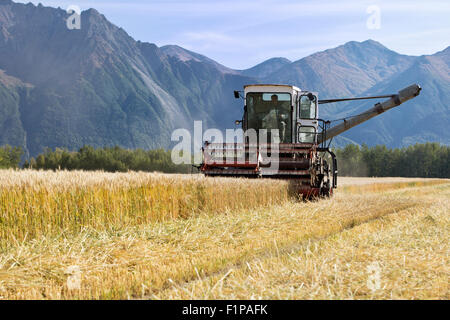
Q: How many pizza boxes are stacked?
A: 0